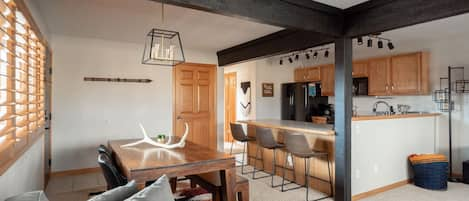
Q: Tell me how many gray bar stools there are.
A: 3